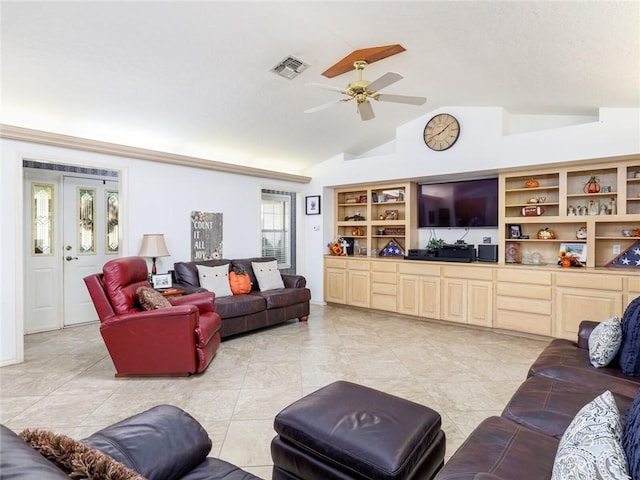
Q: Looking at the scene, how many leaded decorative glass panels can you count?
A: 3